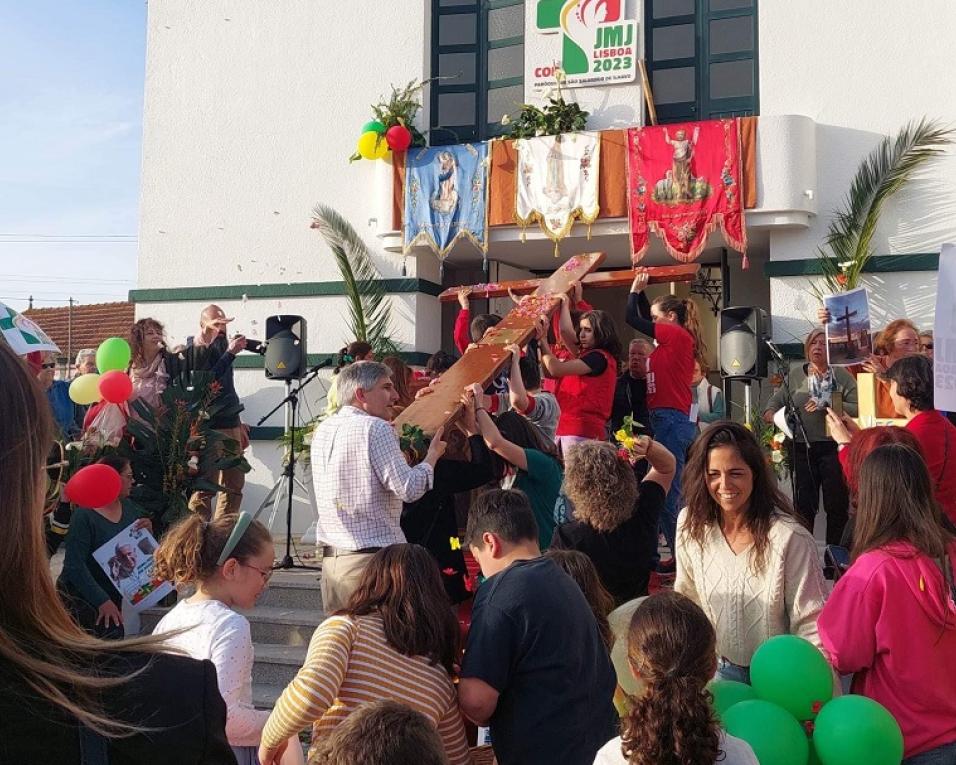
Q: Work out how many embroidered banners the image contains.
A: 3